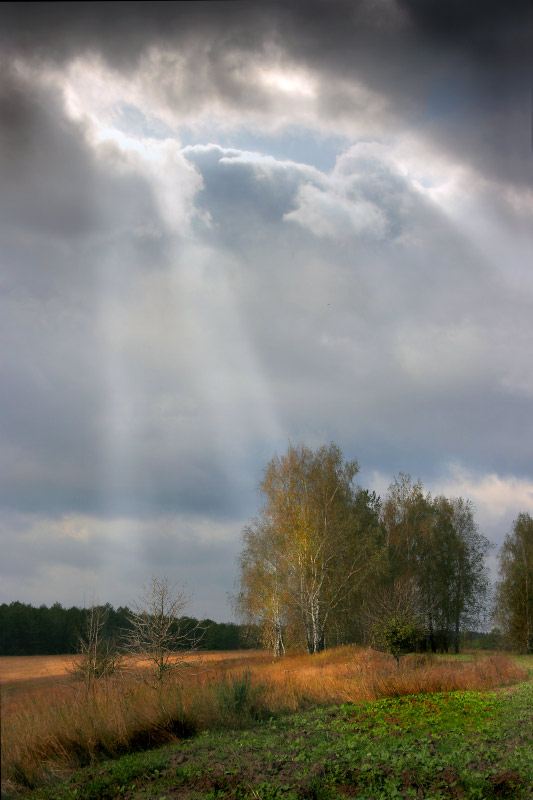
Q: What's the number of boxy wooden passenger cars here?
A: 0